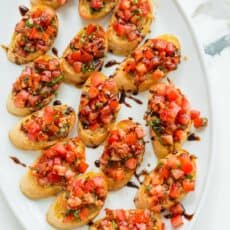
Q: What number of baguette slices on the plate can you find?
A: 15